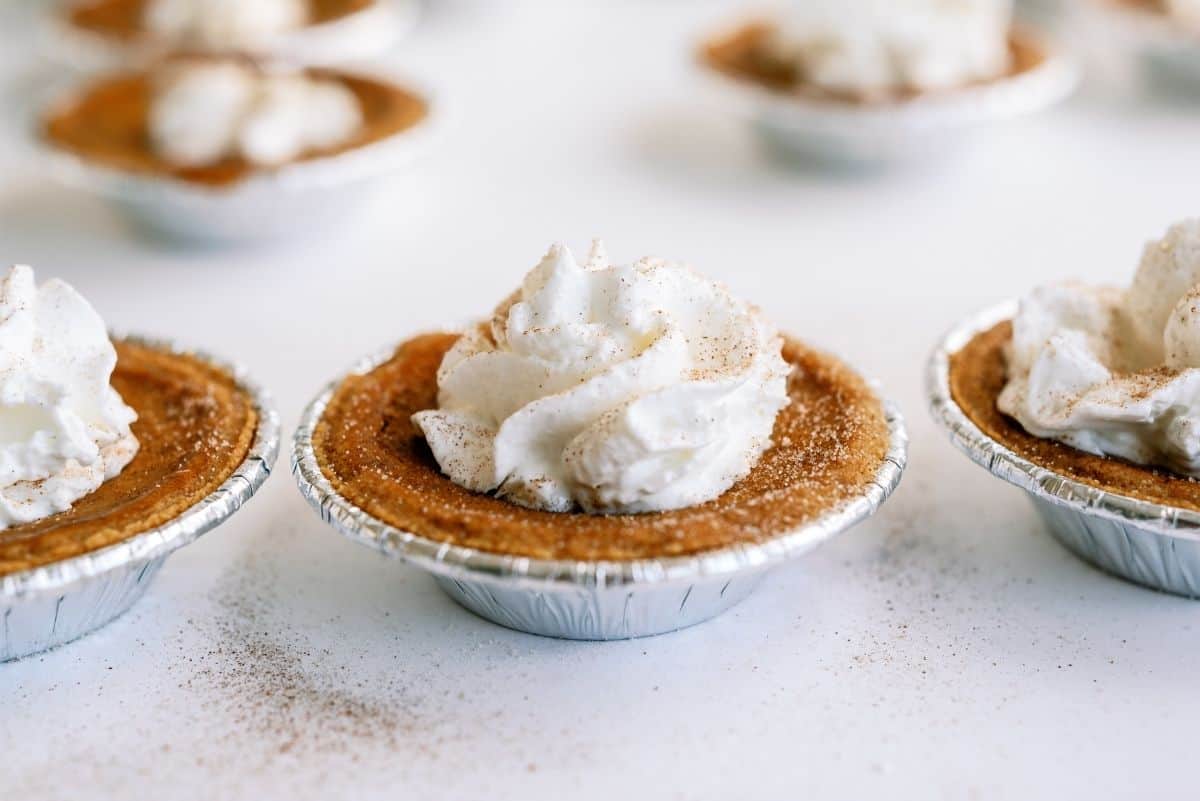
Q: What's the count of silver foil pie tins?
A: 7